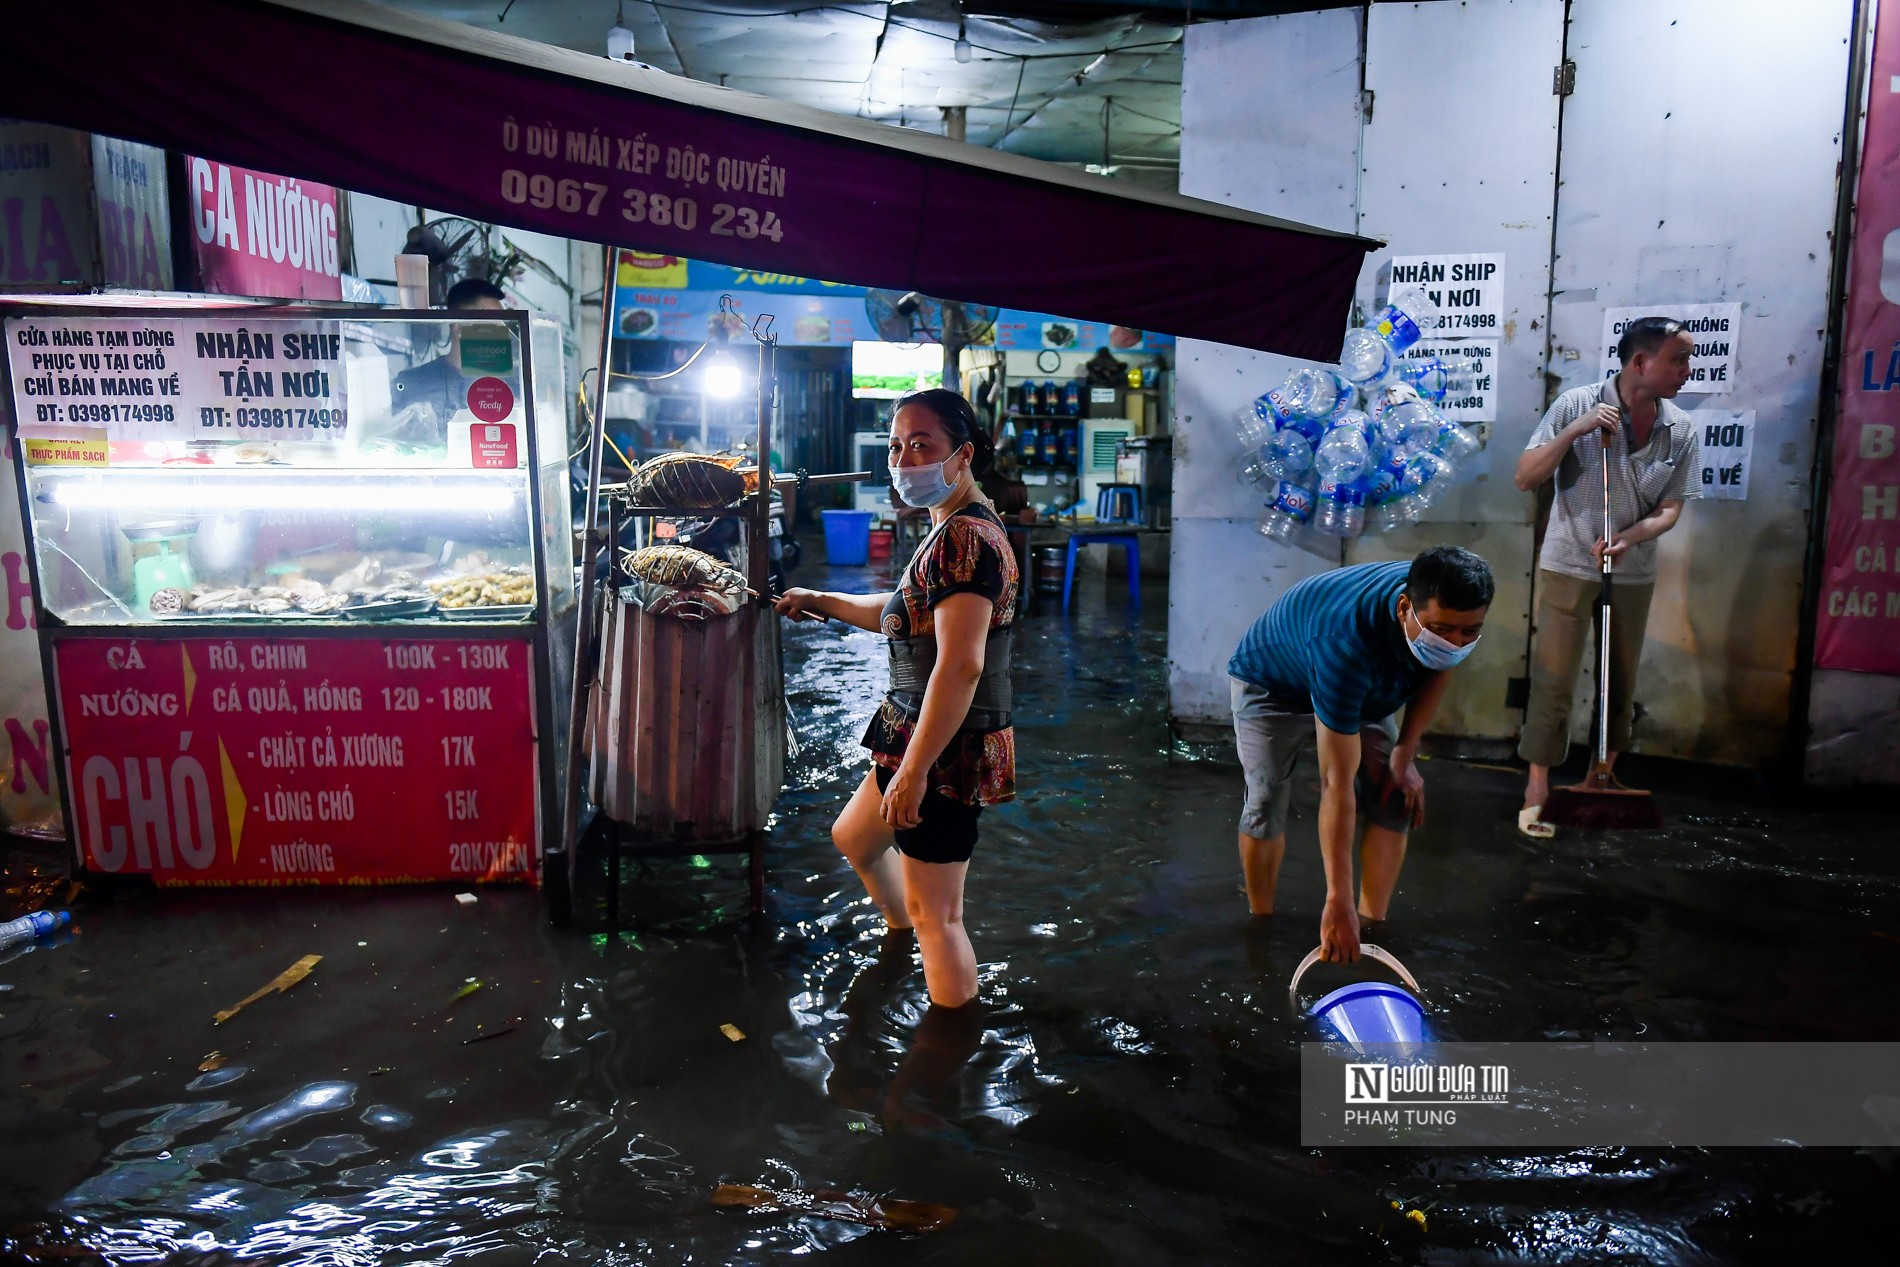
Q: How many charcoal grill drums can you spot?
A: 1